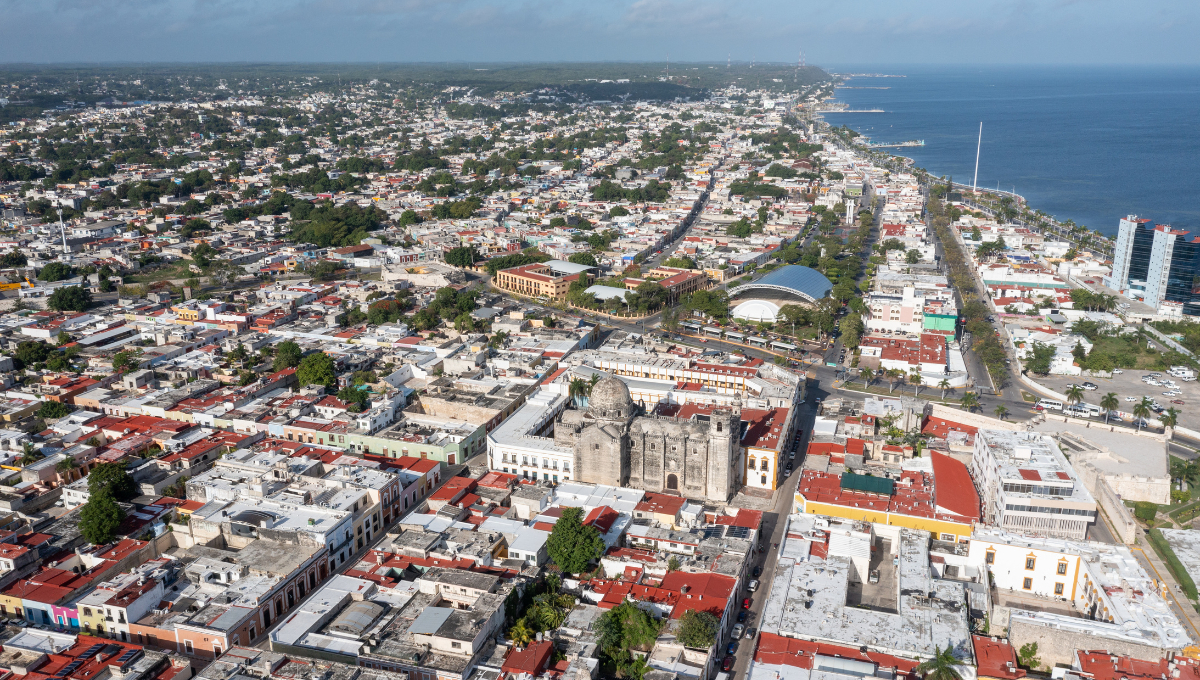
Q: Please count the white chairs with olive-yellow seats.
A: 0